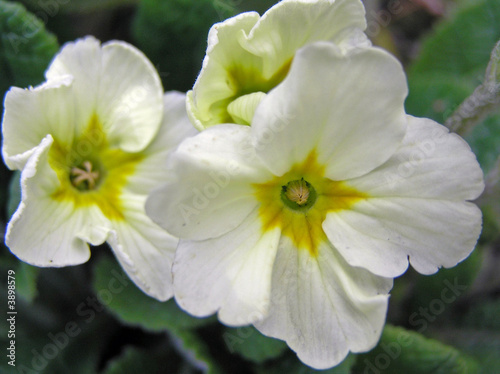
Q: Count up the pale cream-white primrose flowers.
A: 3